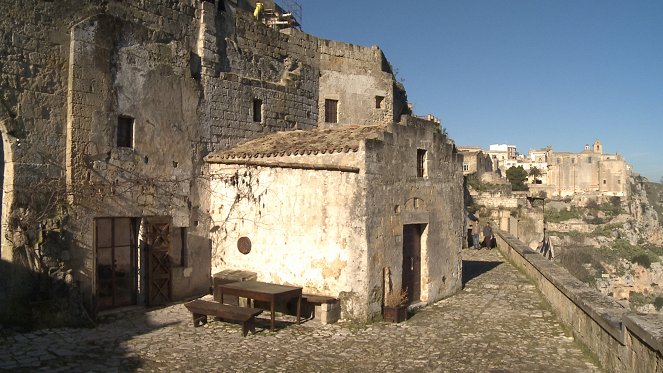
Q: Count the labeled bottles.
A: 0